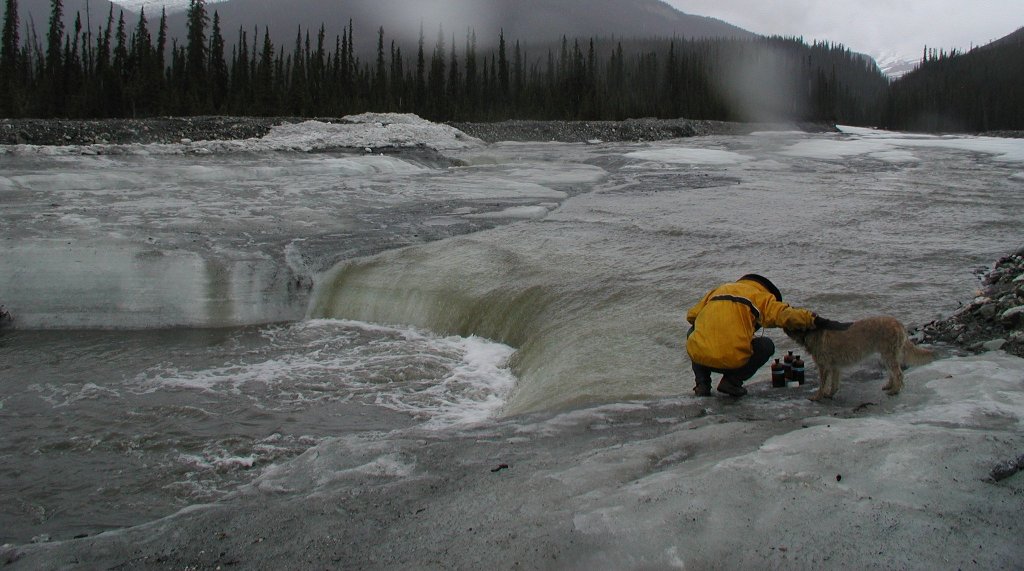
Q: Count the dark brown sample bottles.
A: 3